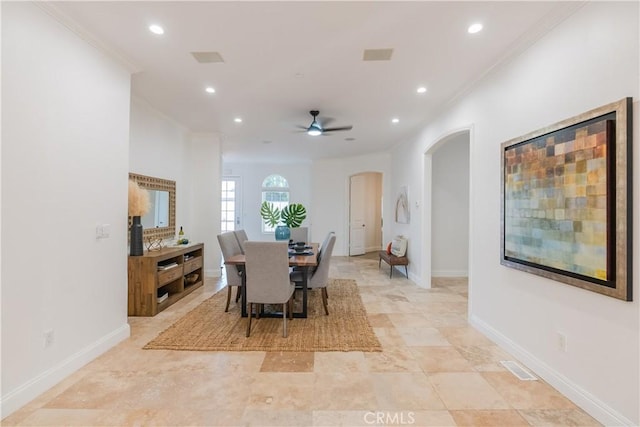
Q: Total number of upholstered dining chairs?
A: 6